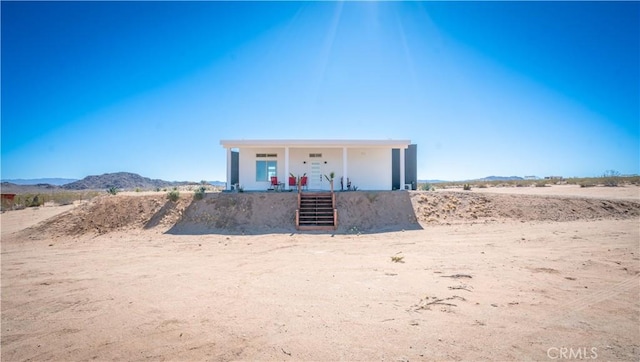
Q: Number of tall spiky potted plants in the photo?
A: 2